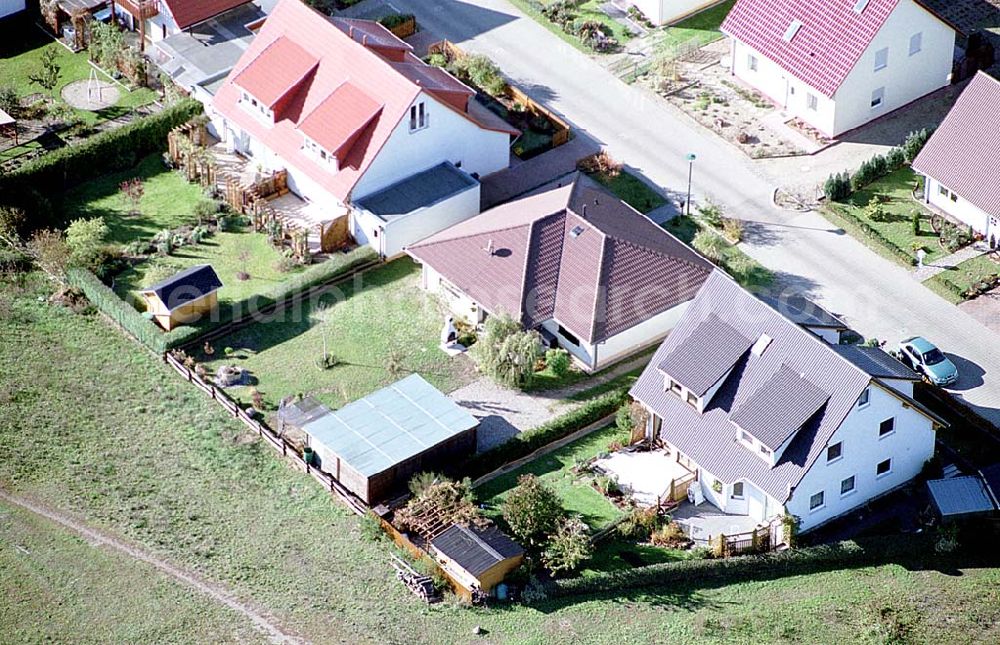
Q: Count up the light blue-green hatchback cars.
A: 1